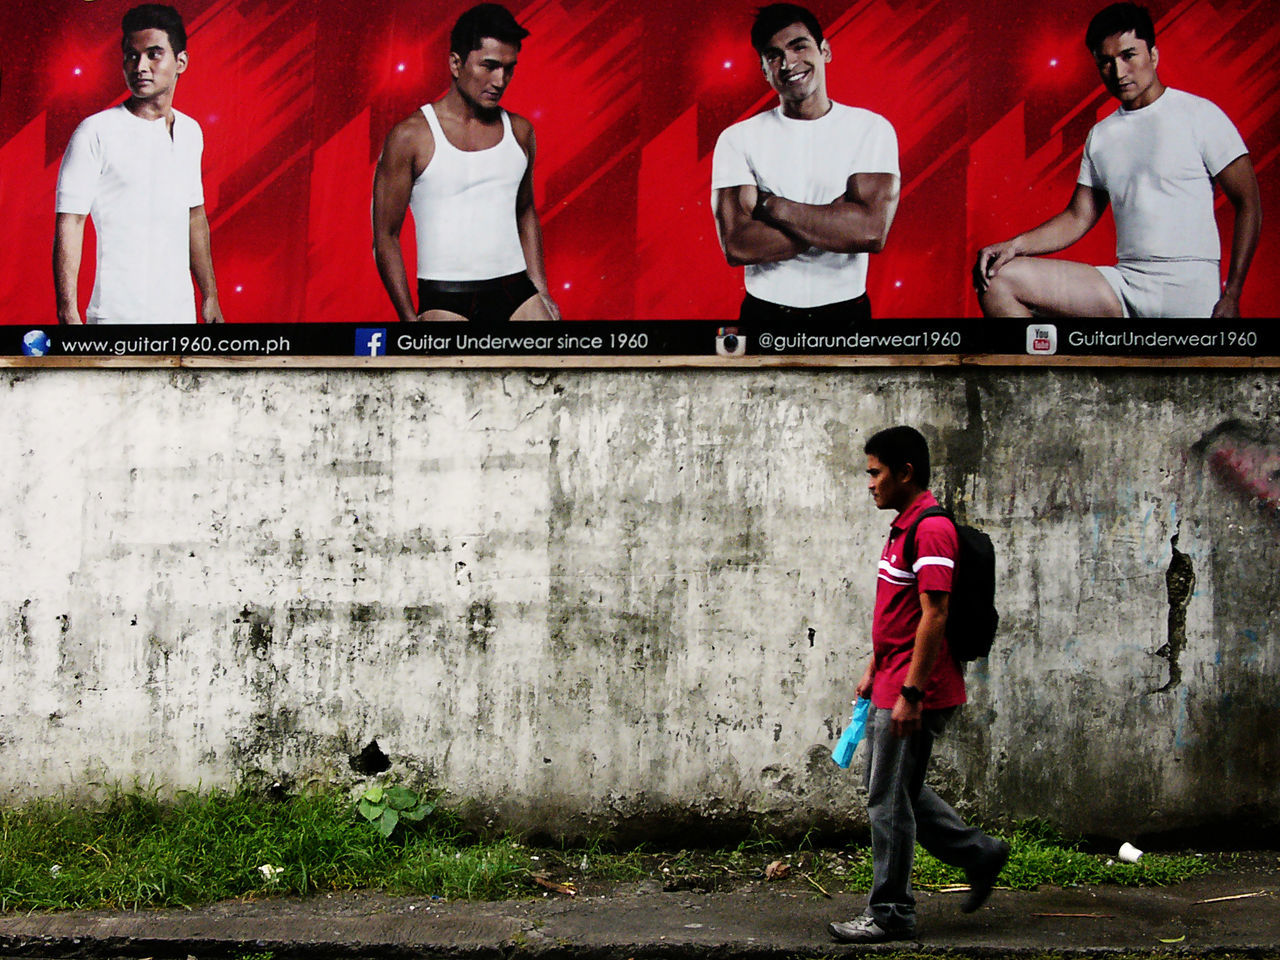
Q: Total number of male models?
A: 4